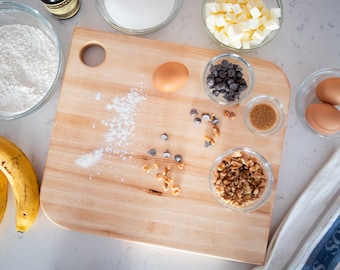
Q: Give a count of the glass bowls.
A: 7